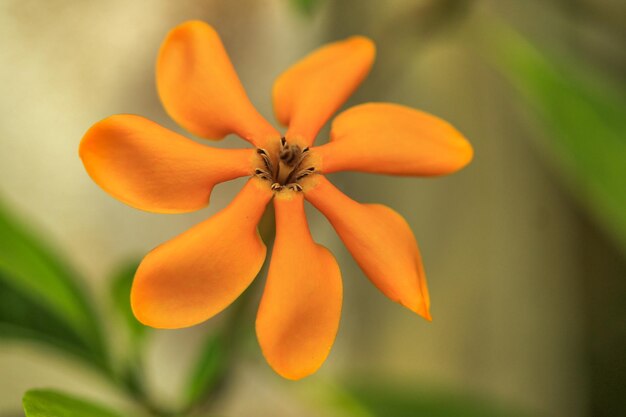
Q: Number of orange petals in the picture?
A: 7